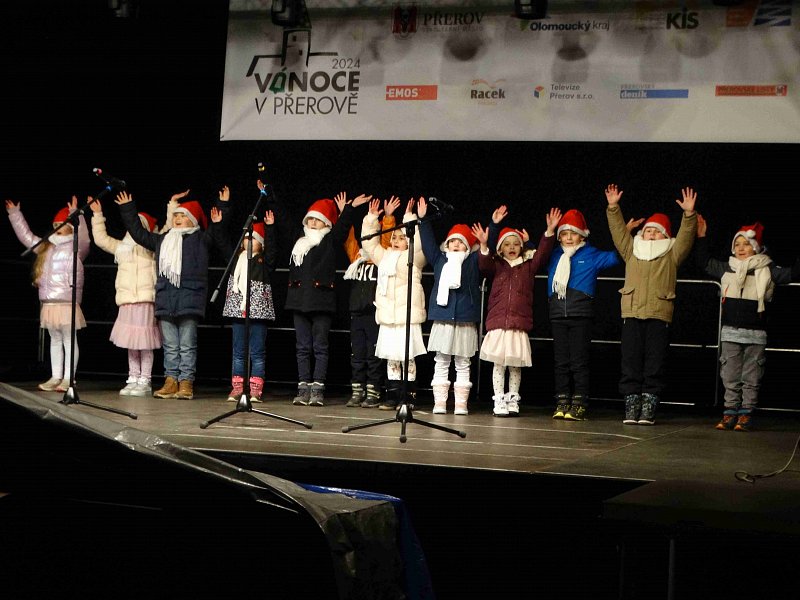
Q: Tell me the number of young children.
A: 12